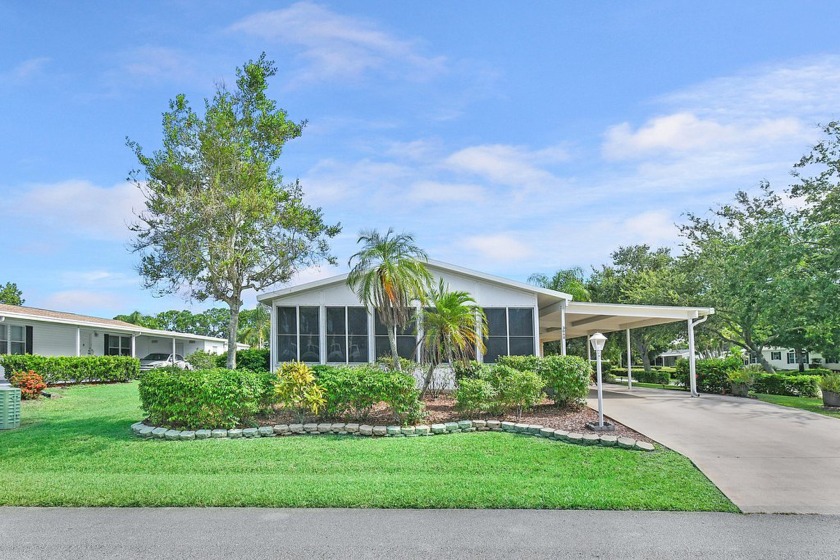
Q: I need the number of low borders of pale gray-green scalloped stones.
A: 1